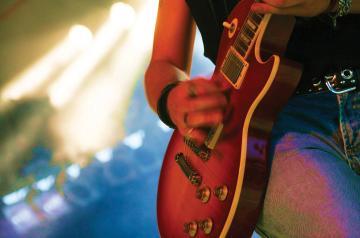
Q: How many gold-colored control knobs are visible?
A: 4